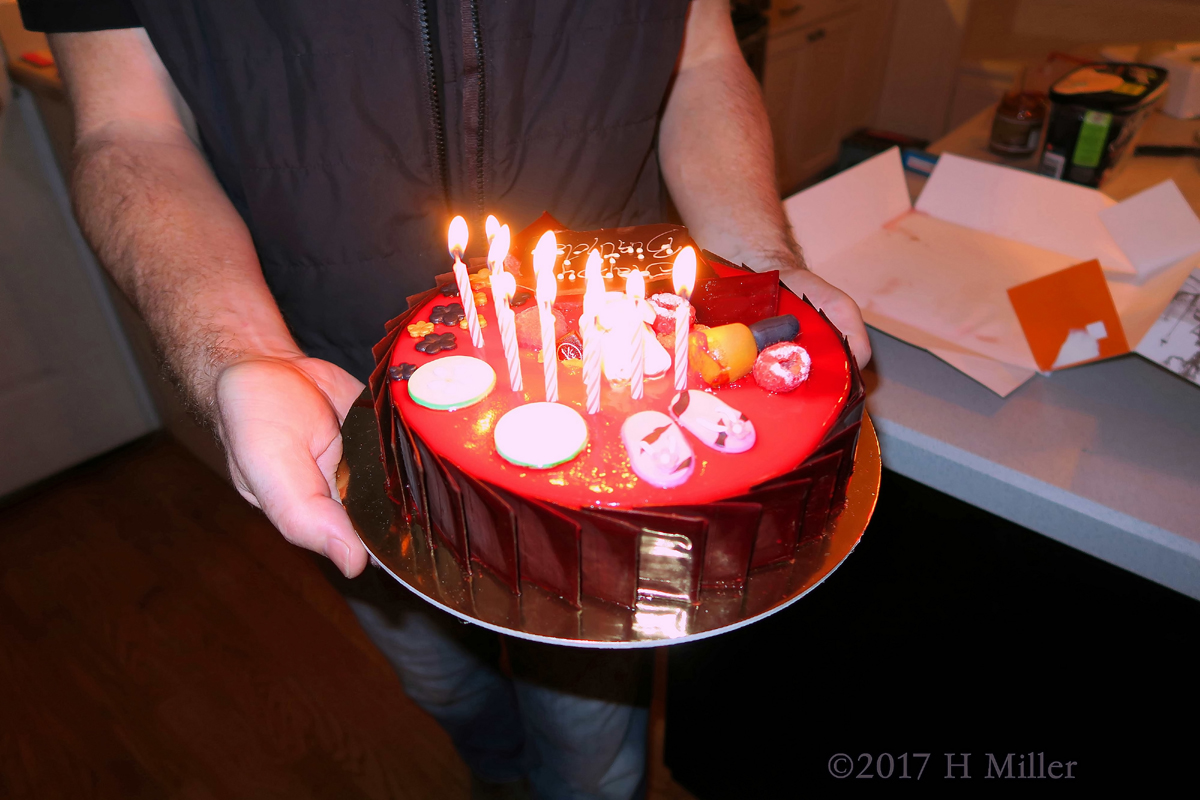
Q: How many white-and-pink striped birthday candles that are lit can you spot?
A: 10